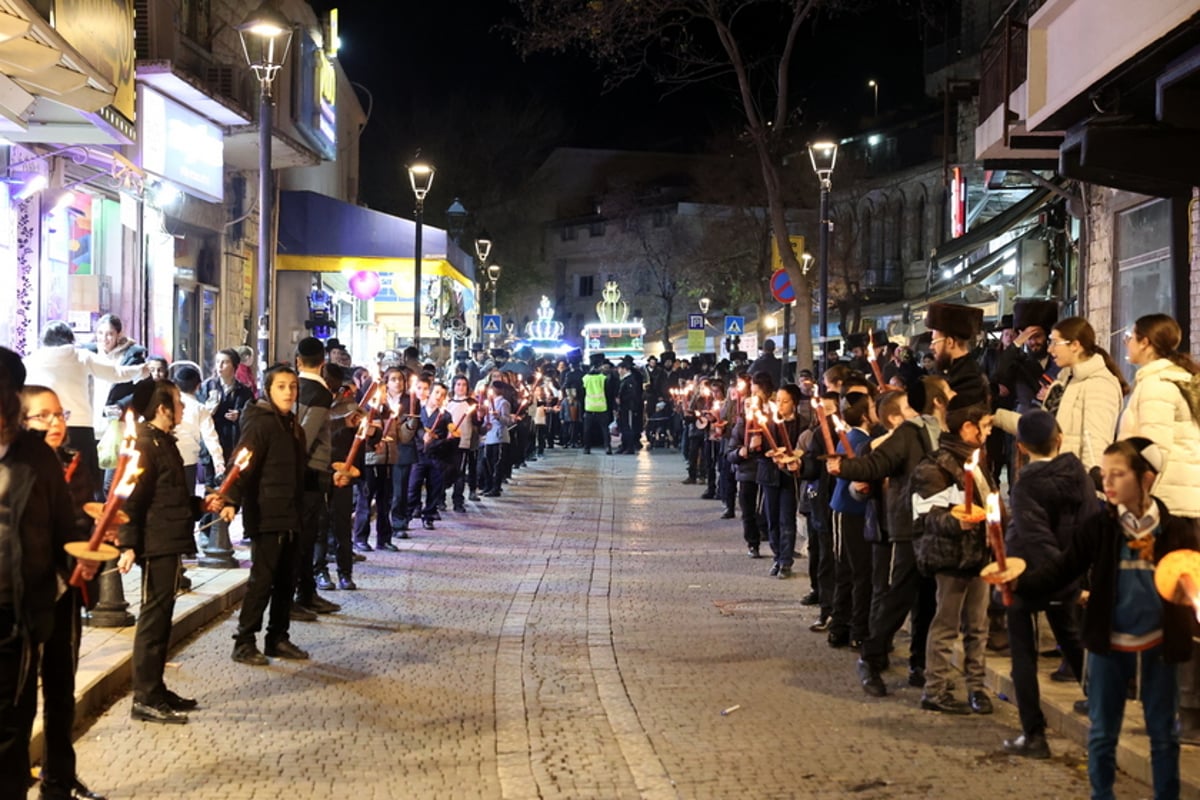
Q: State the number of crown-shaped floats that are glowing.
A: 2